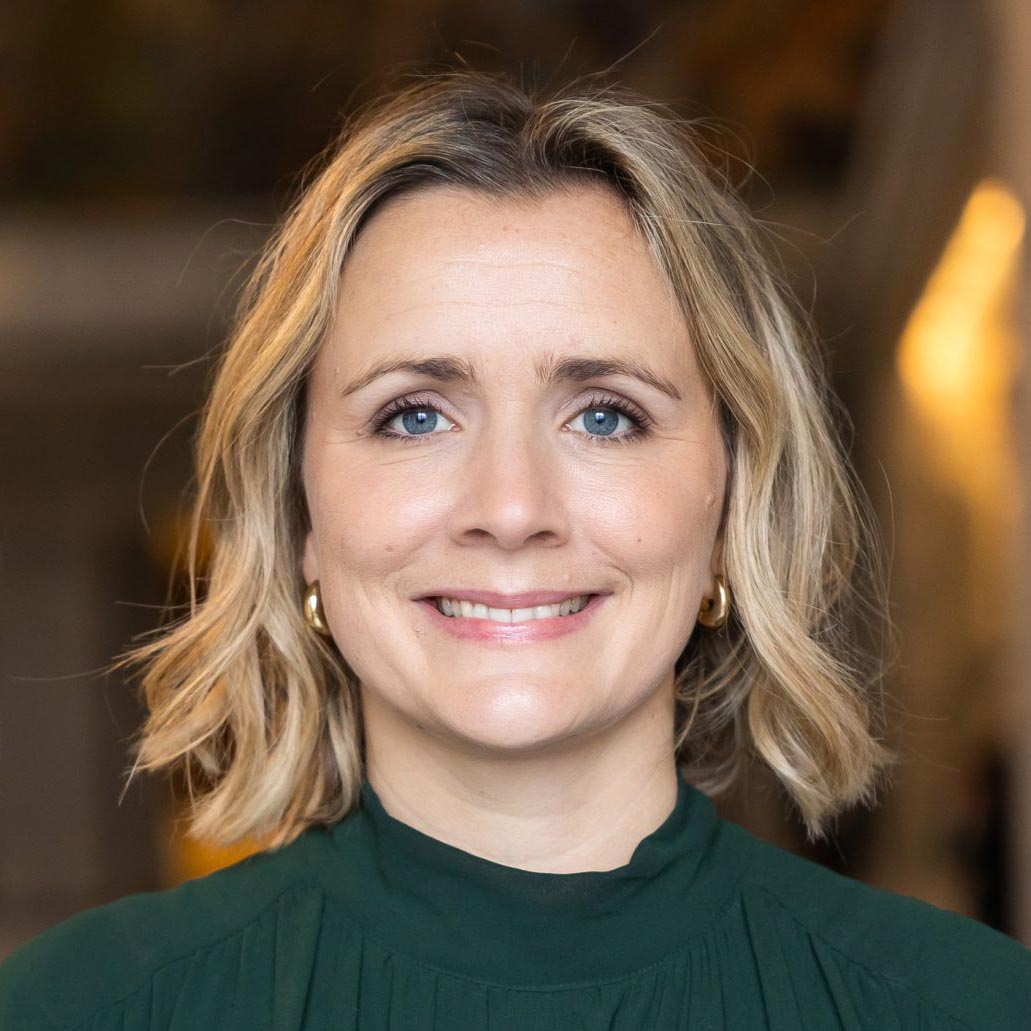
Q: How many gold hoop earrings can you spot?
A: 2